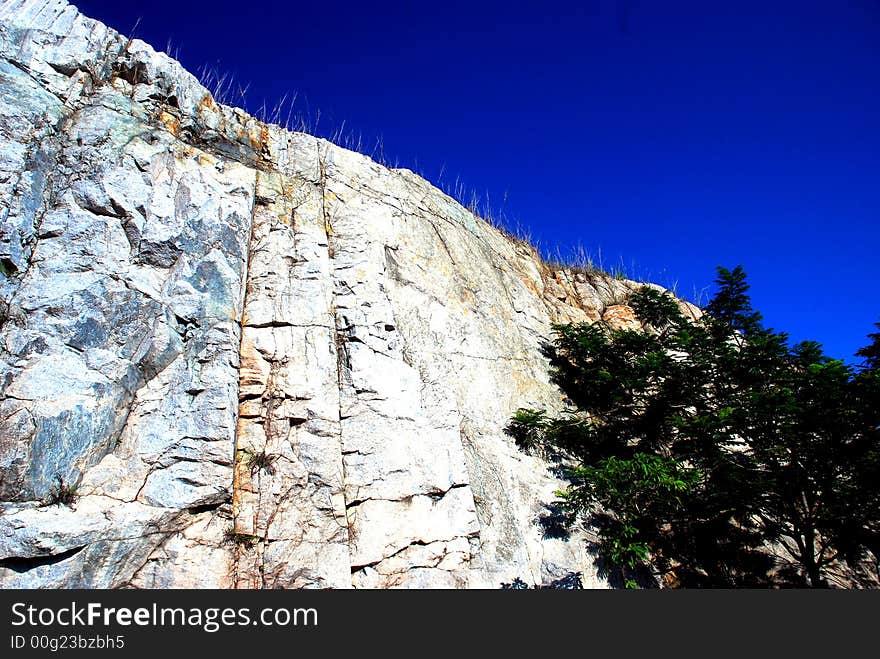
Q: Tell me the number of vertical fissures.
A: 2